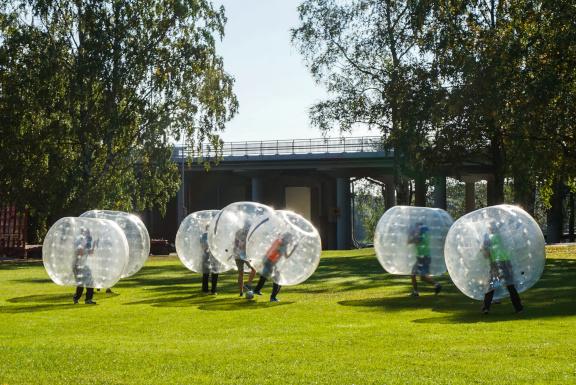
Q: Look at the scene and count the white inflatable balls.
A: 7